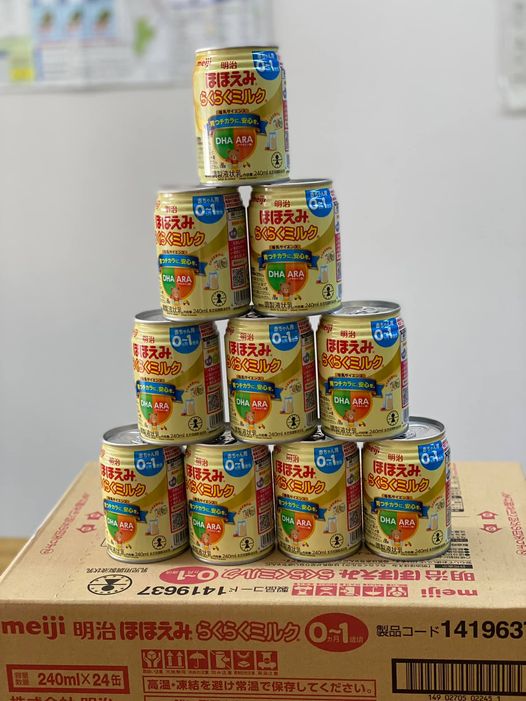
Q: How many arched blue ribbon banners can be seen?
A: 10